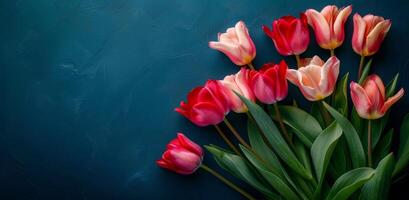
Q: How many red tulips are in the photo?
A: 4